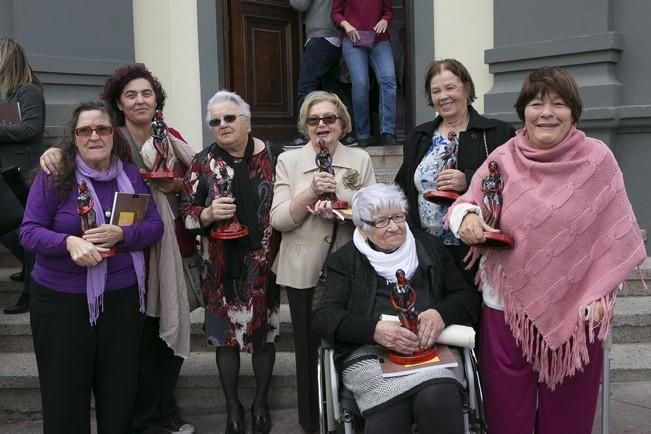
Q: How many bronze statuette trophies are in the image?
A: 7